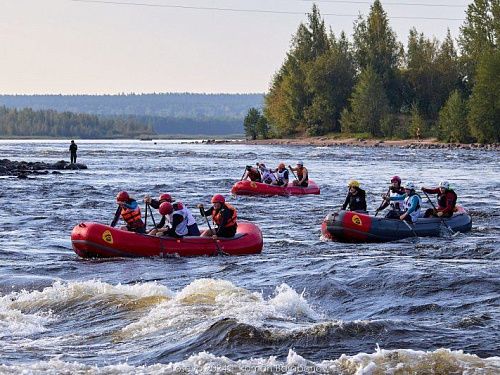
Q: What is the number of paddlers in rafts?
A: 12